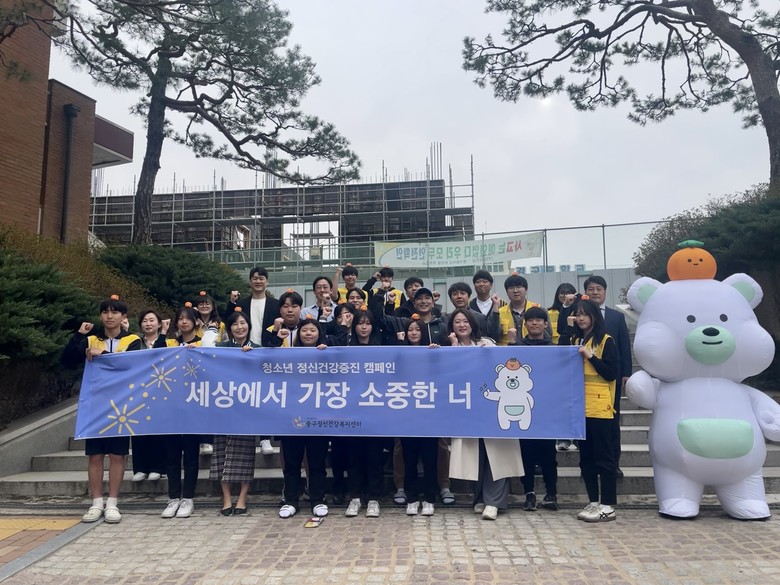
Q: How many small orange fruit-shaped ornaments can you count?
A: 14